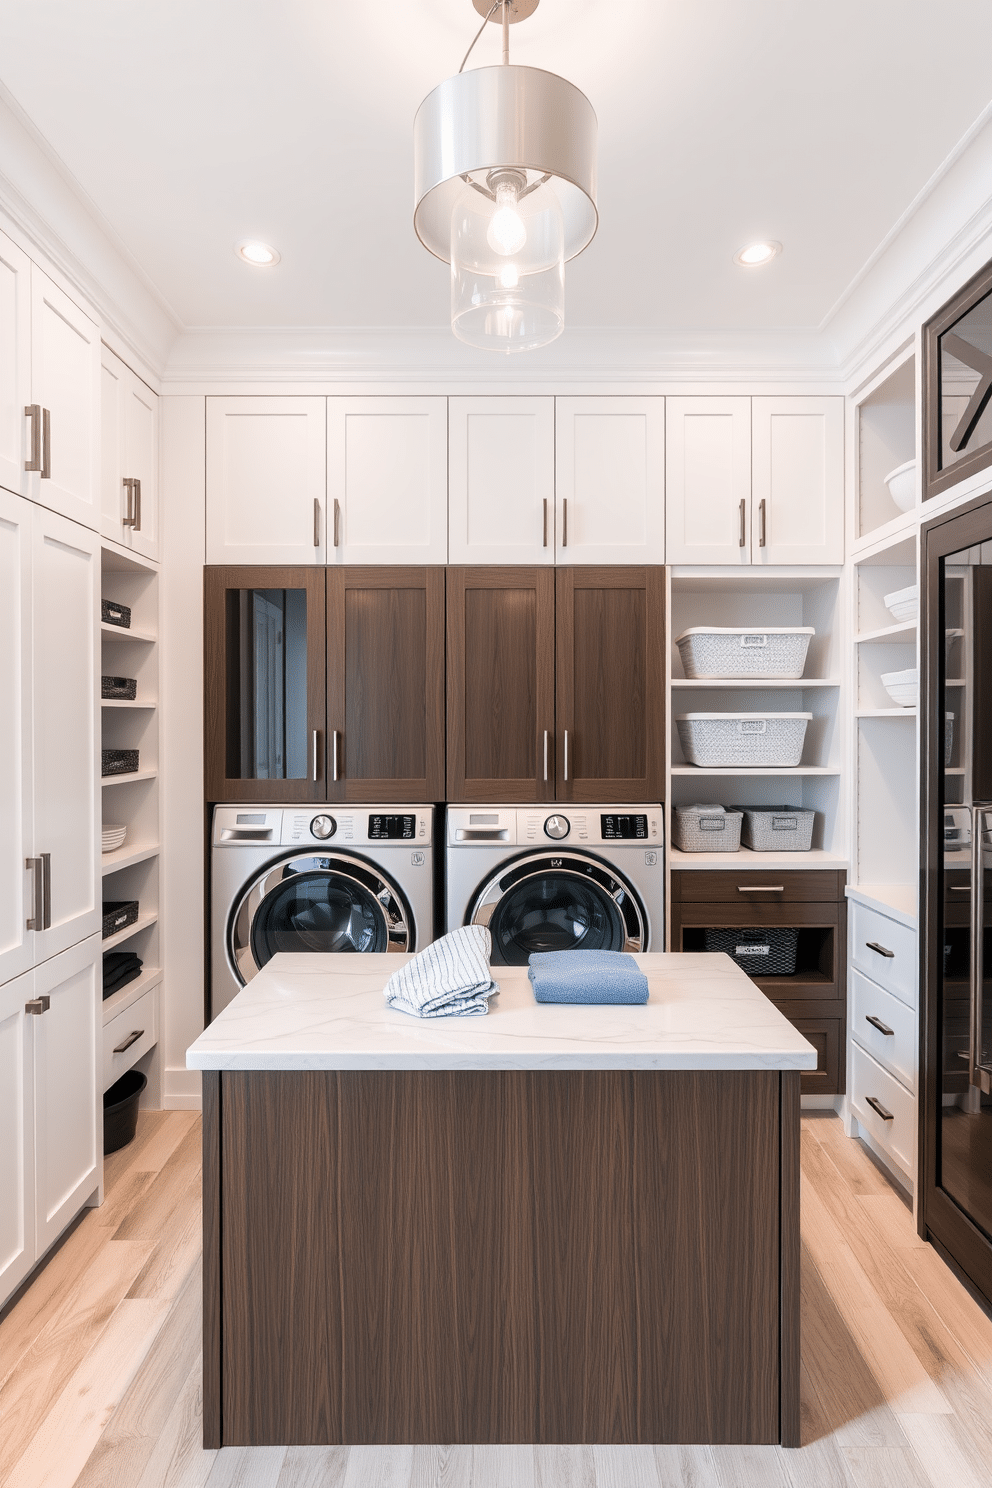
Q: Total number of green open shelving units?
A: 0